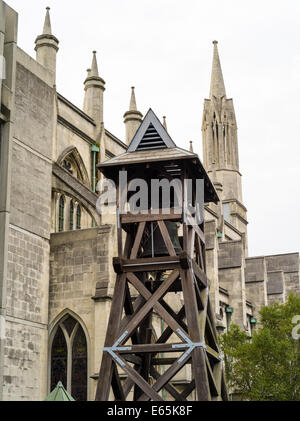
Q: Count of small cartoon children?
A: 0